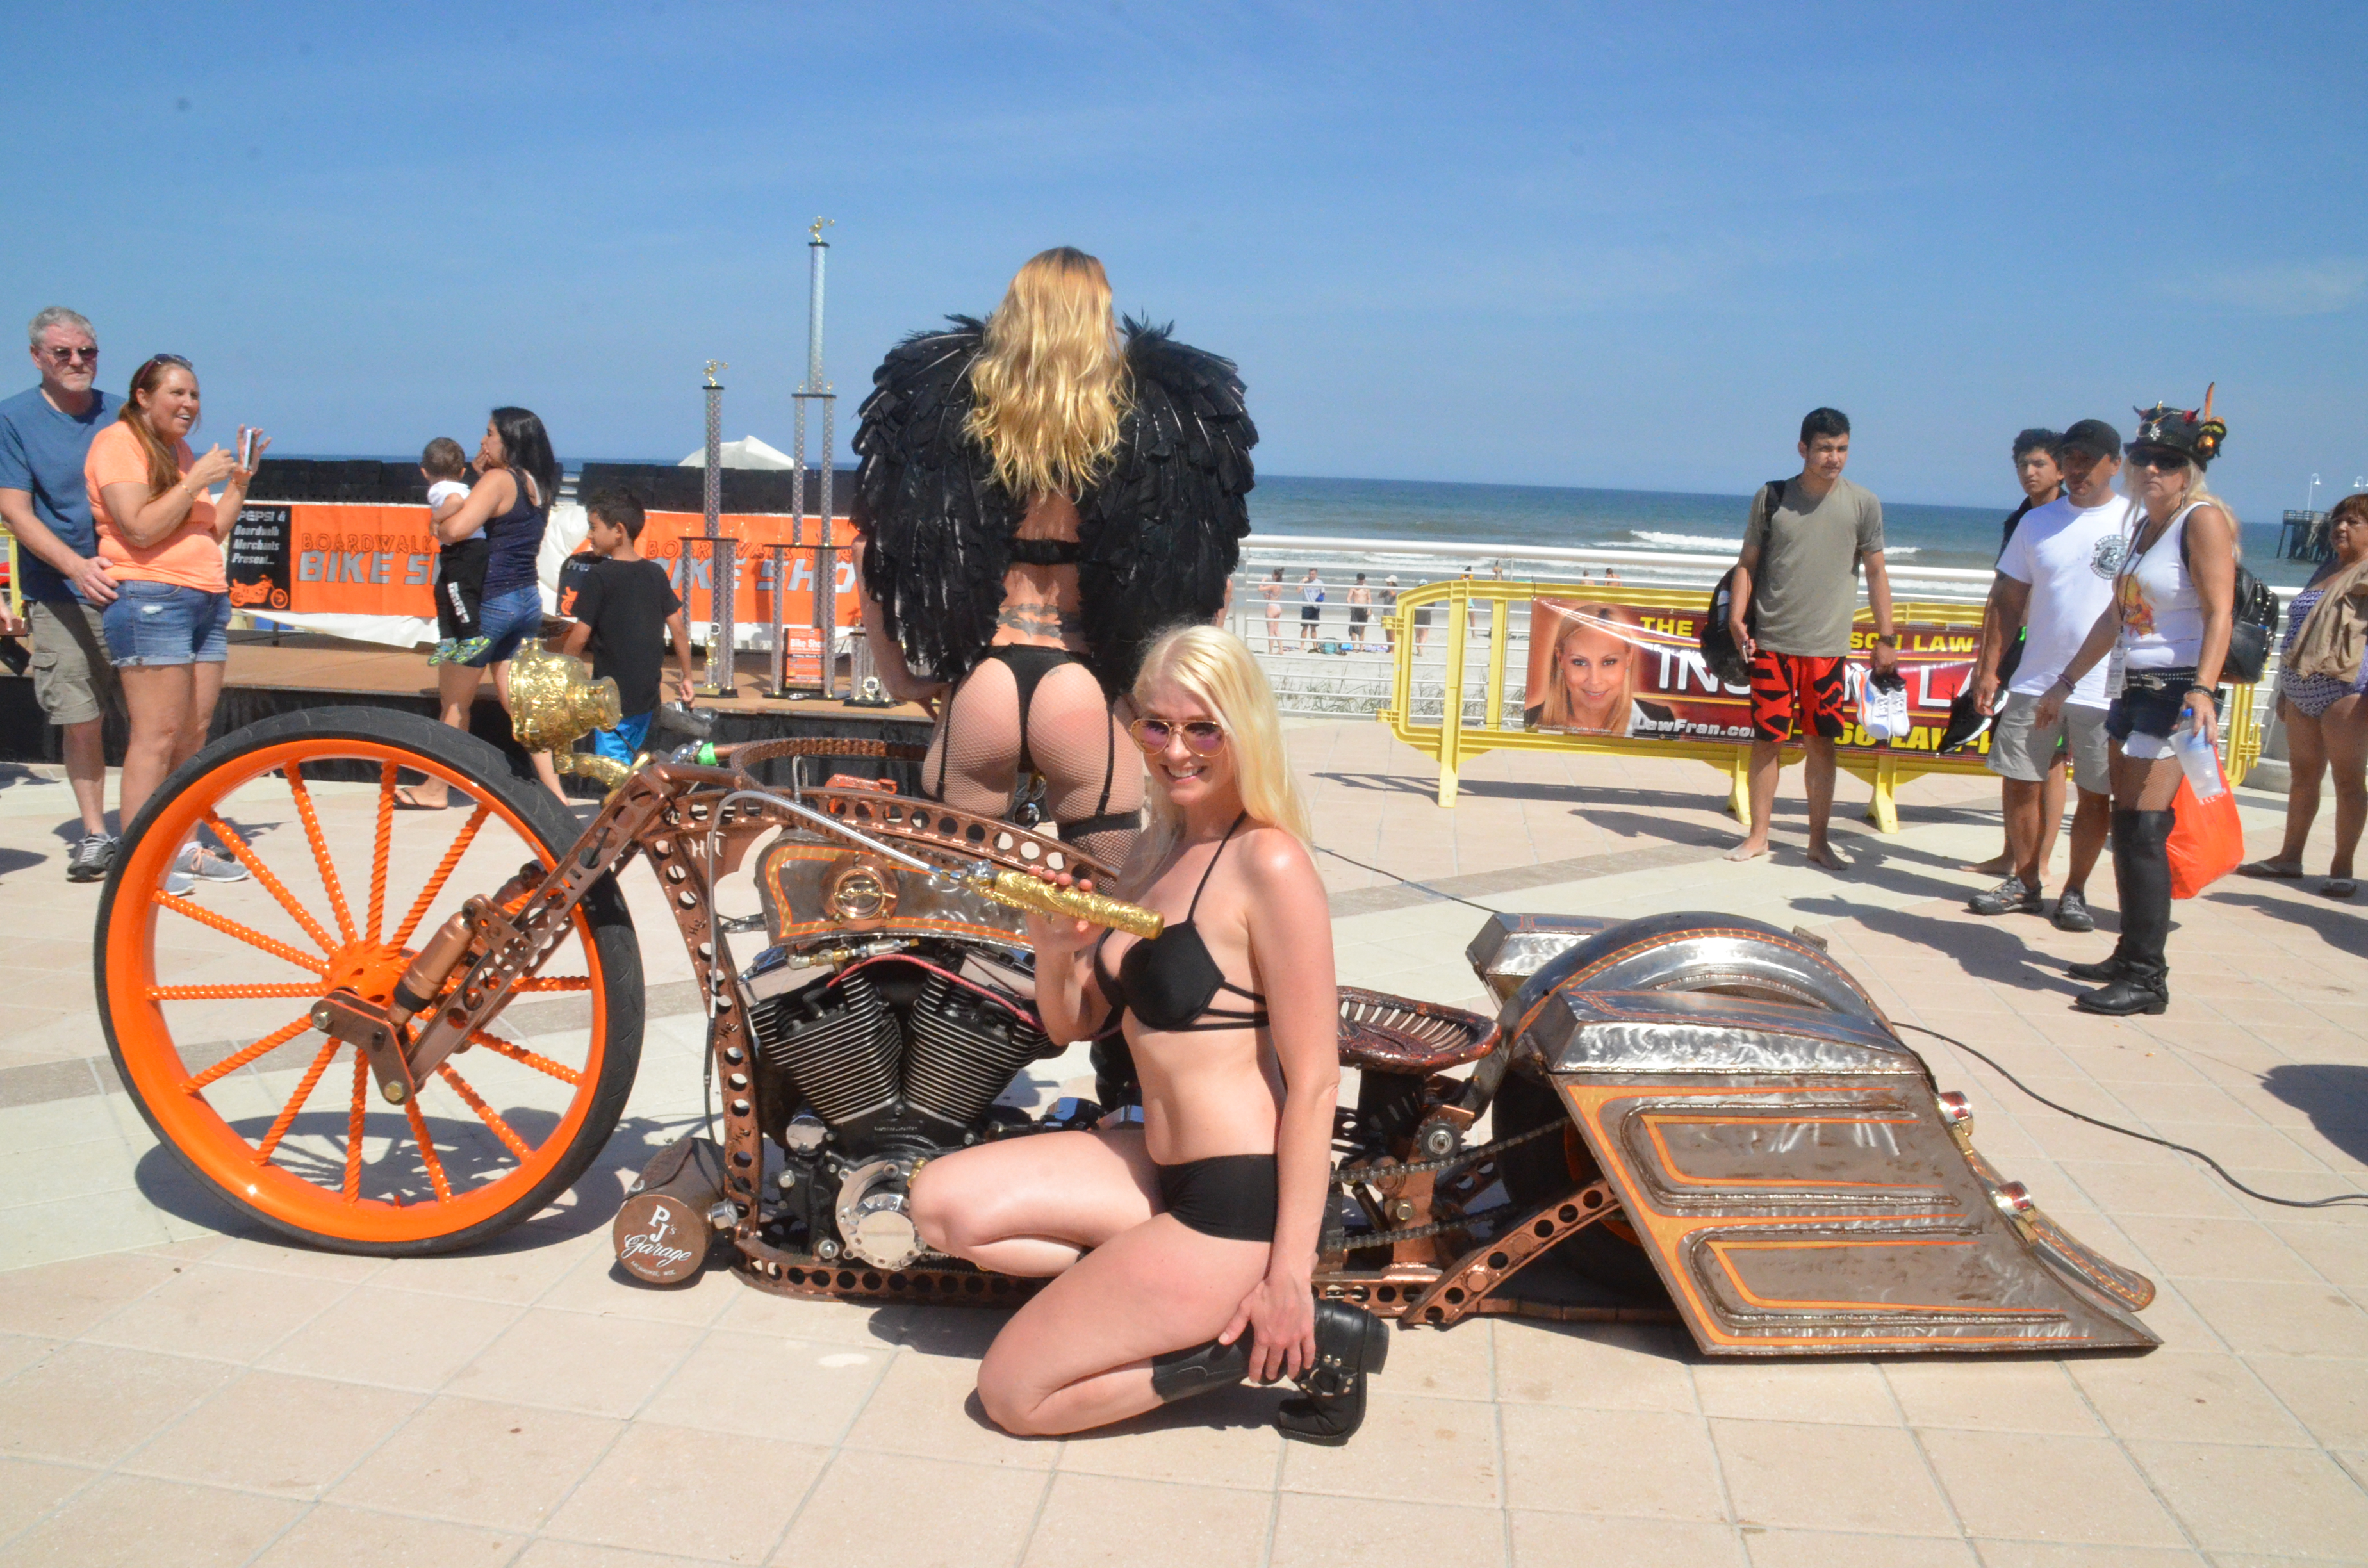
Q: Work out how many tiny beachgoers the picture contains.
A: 9